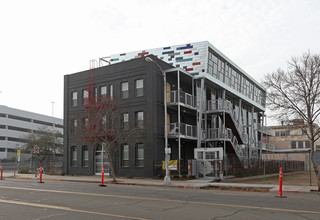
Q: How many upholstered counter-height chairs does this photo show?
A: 0